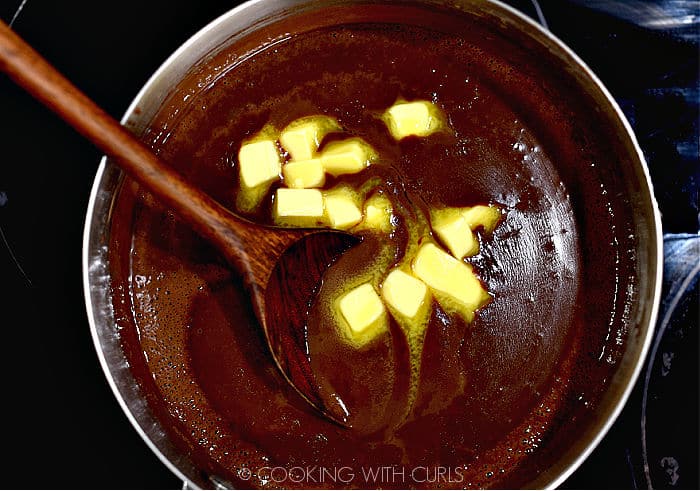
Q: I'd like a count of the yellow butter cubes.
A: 13